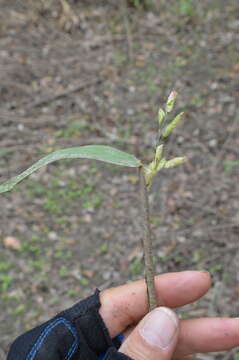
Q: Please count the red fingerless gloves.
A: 0